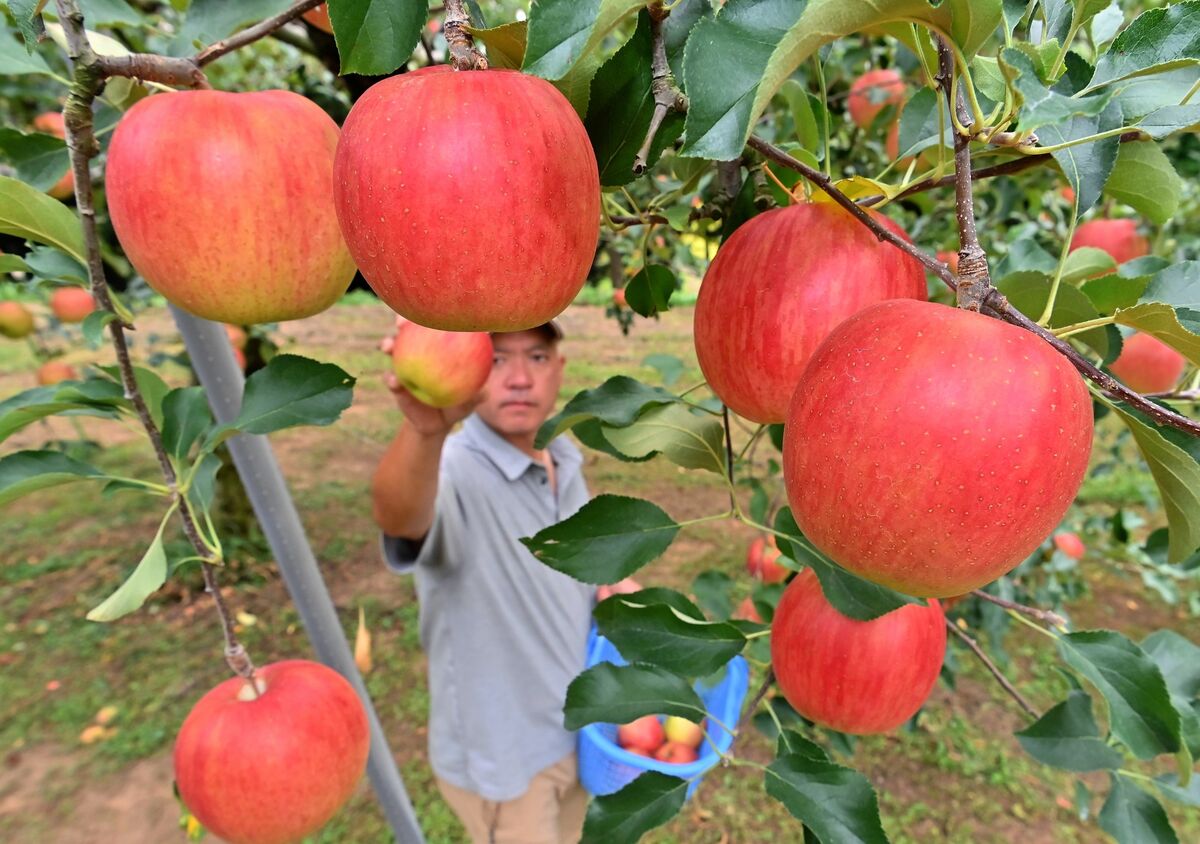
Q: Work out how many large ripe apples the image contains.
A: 6